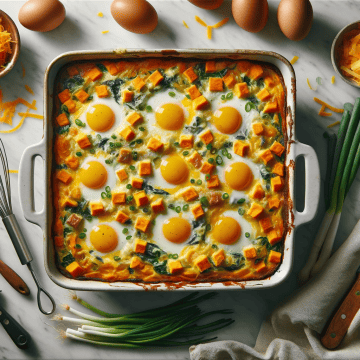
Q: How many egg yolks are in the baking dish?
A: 9